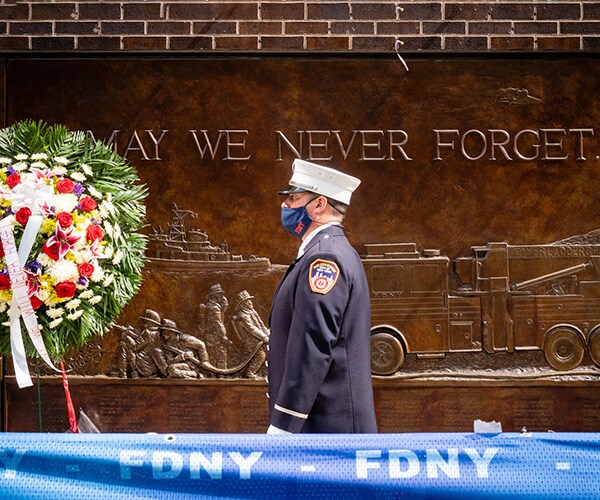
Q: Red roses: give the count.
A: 12